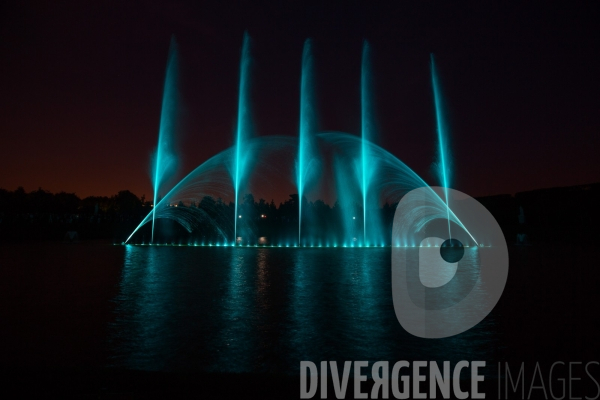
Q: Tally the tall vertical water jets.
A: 5